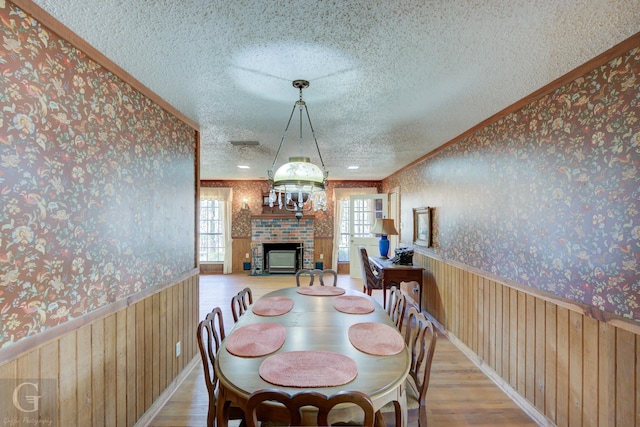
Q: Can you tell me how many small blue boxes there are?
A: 2